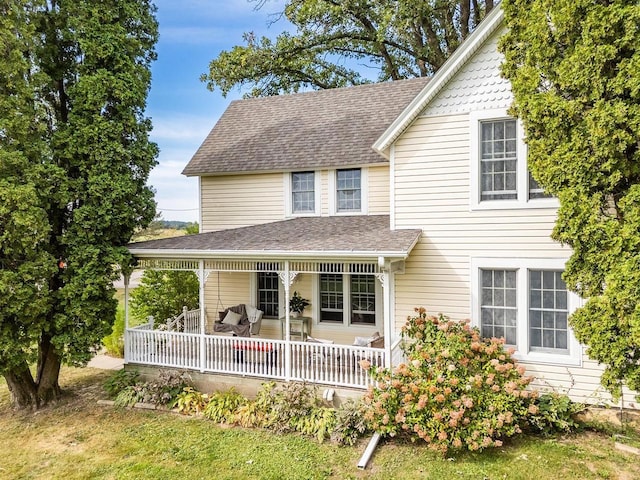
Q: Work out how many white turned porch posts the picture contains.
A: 4